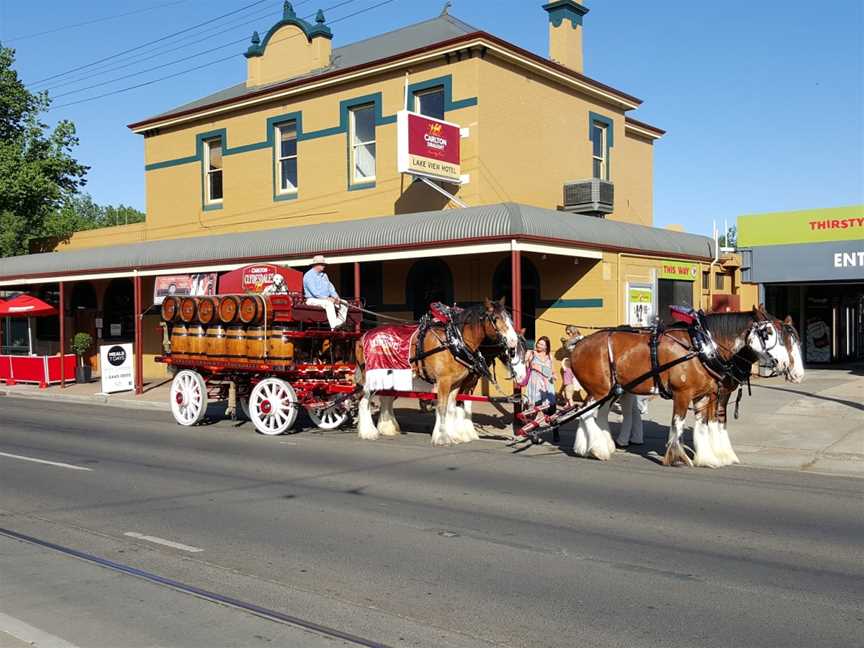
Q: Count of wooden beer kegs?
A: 11